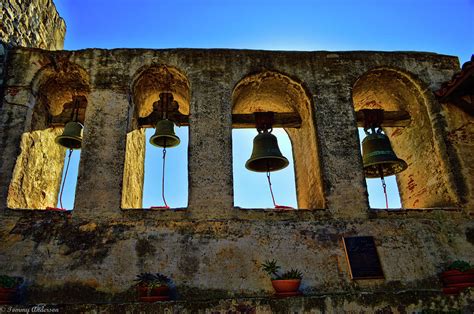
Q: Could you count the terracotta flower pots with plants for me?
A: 4